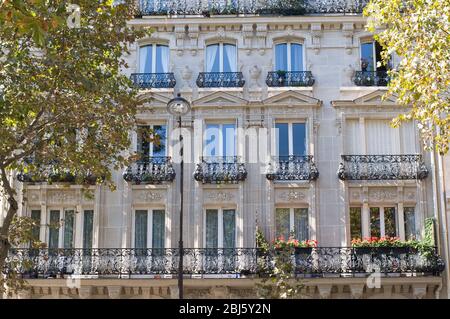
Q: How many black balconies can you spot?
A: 11